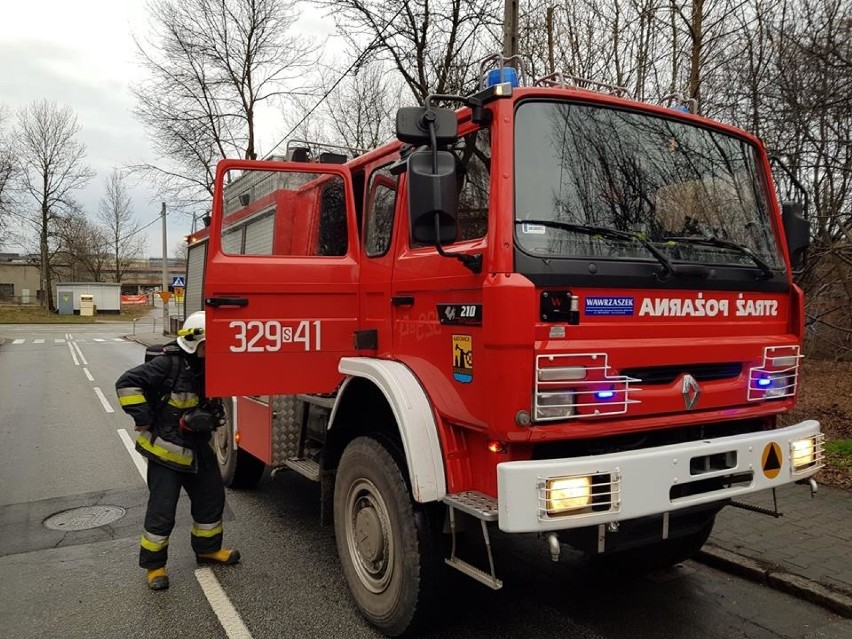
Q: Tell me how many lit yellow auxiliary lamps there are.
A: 2